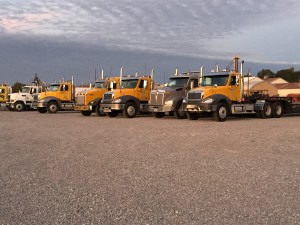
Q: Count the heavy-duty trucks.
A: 7